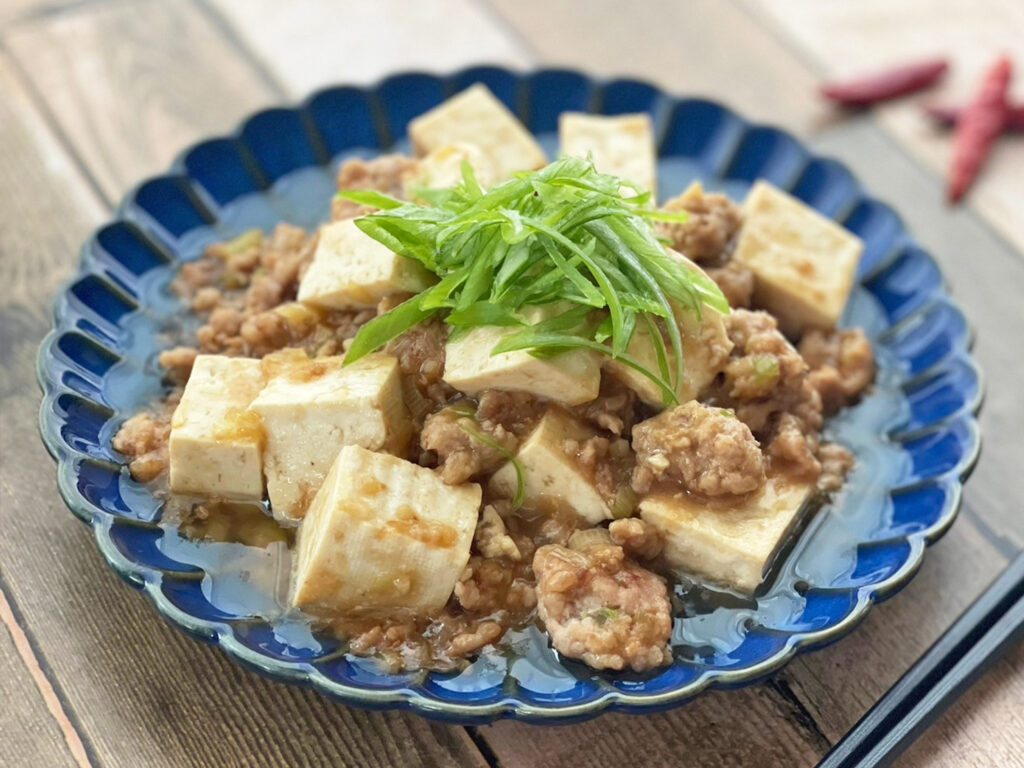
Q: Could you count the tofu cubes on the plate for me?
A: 12